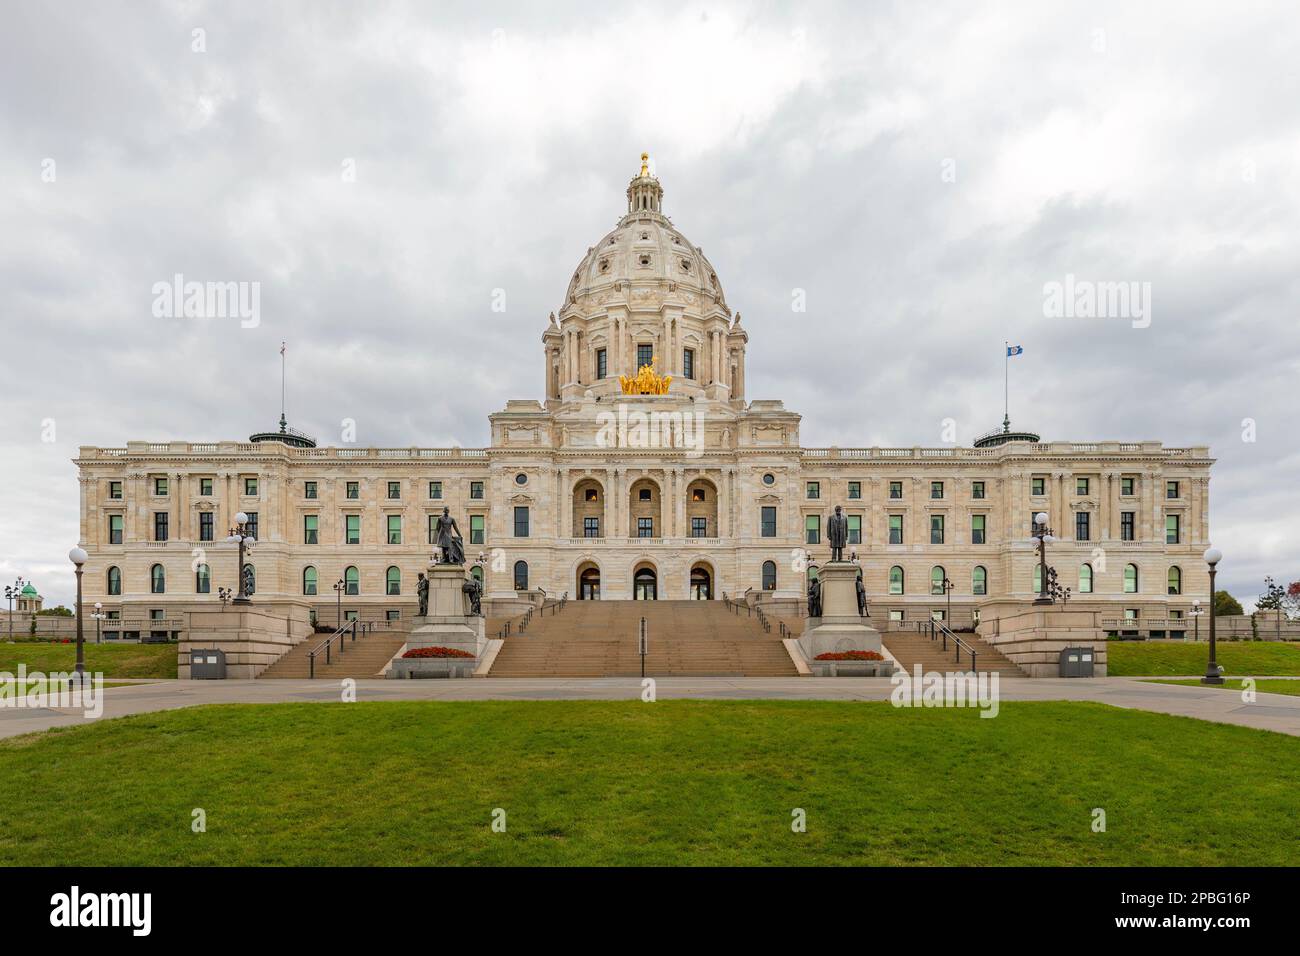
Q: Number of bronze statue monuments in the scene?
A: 2